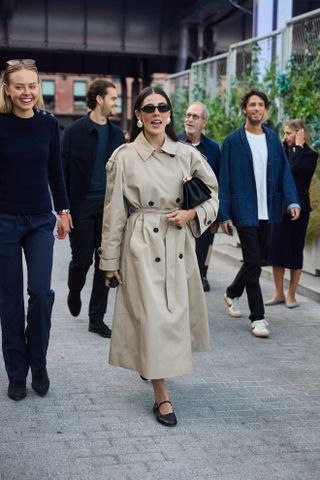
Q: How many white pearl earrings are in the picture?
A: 2